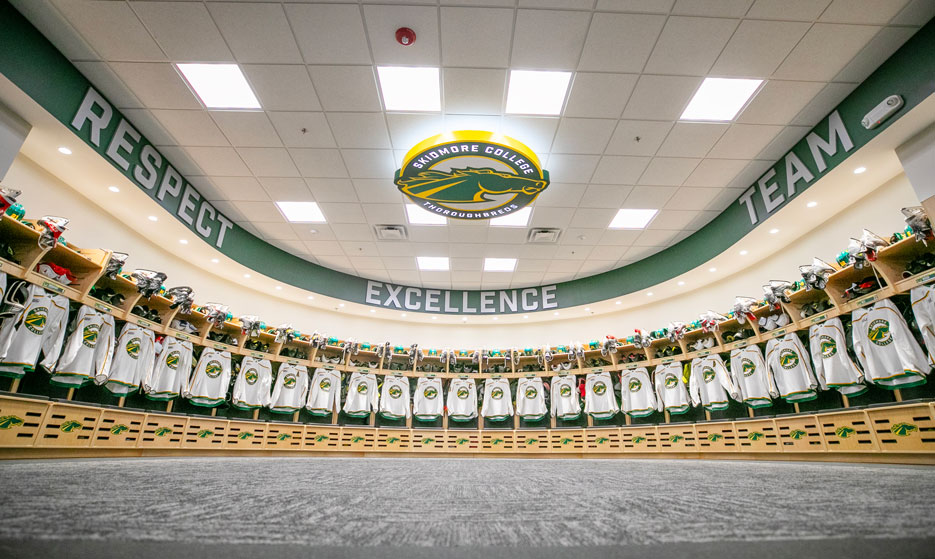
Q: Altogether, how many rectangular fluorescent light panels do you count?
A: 10